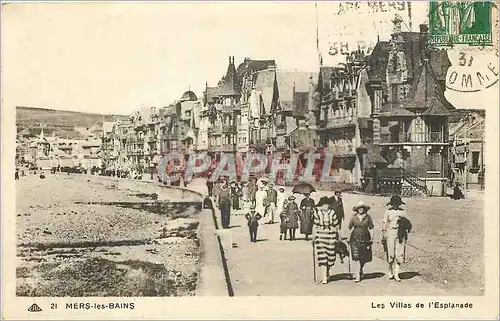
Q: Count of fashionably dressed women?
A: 3